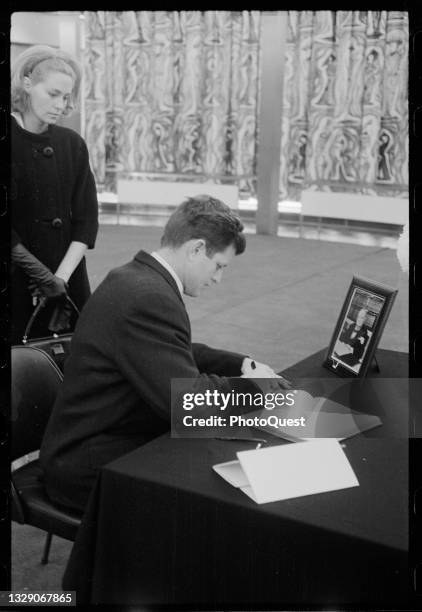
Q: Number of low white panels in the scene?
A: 2